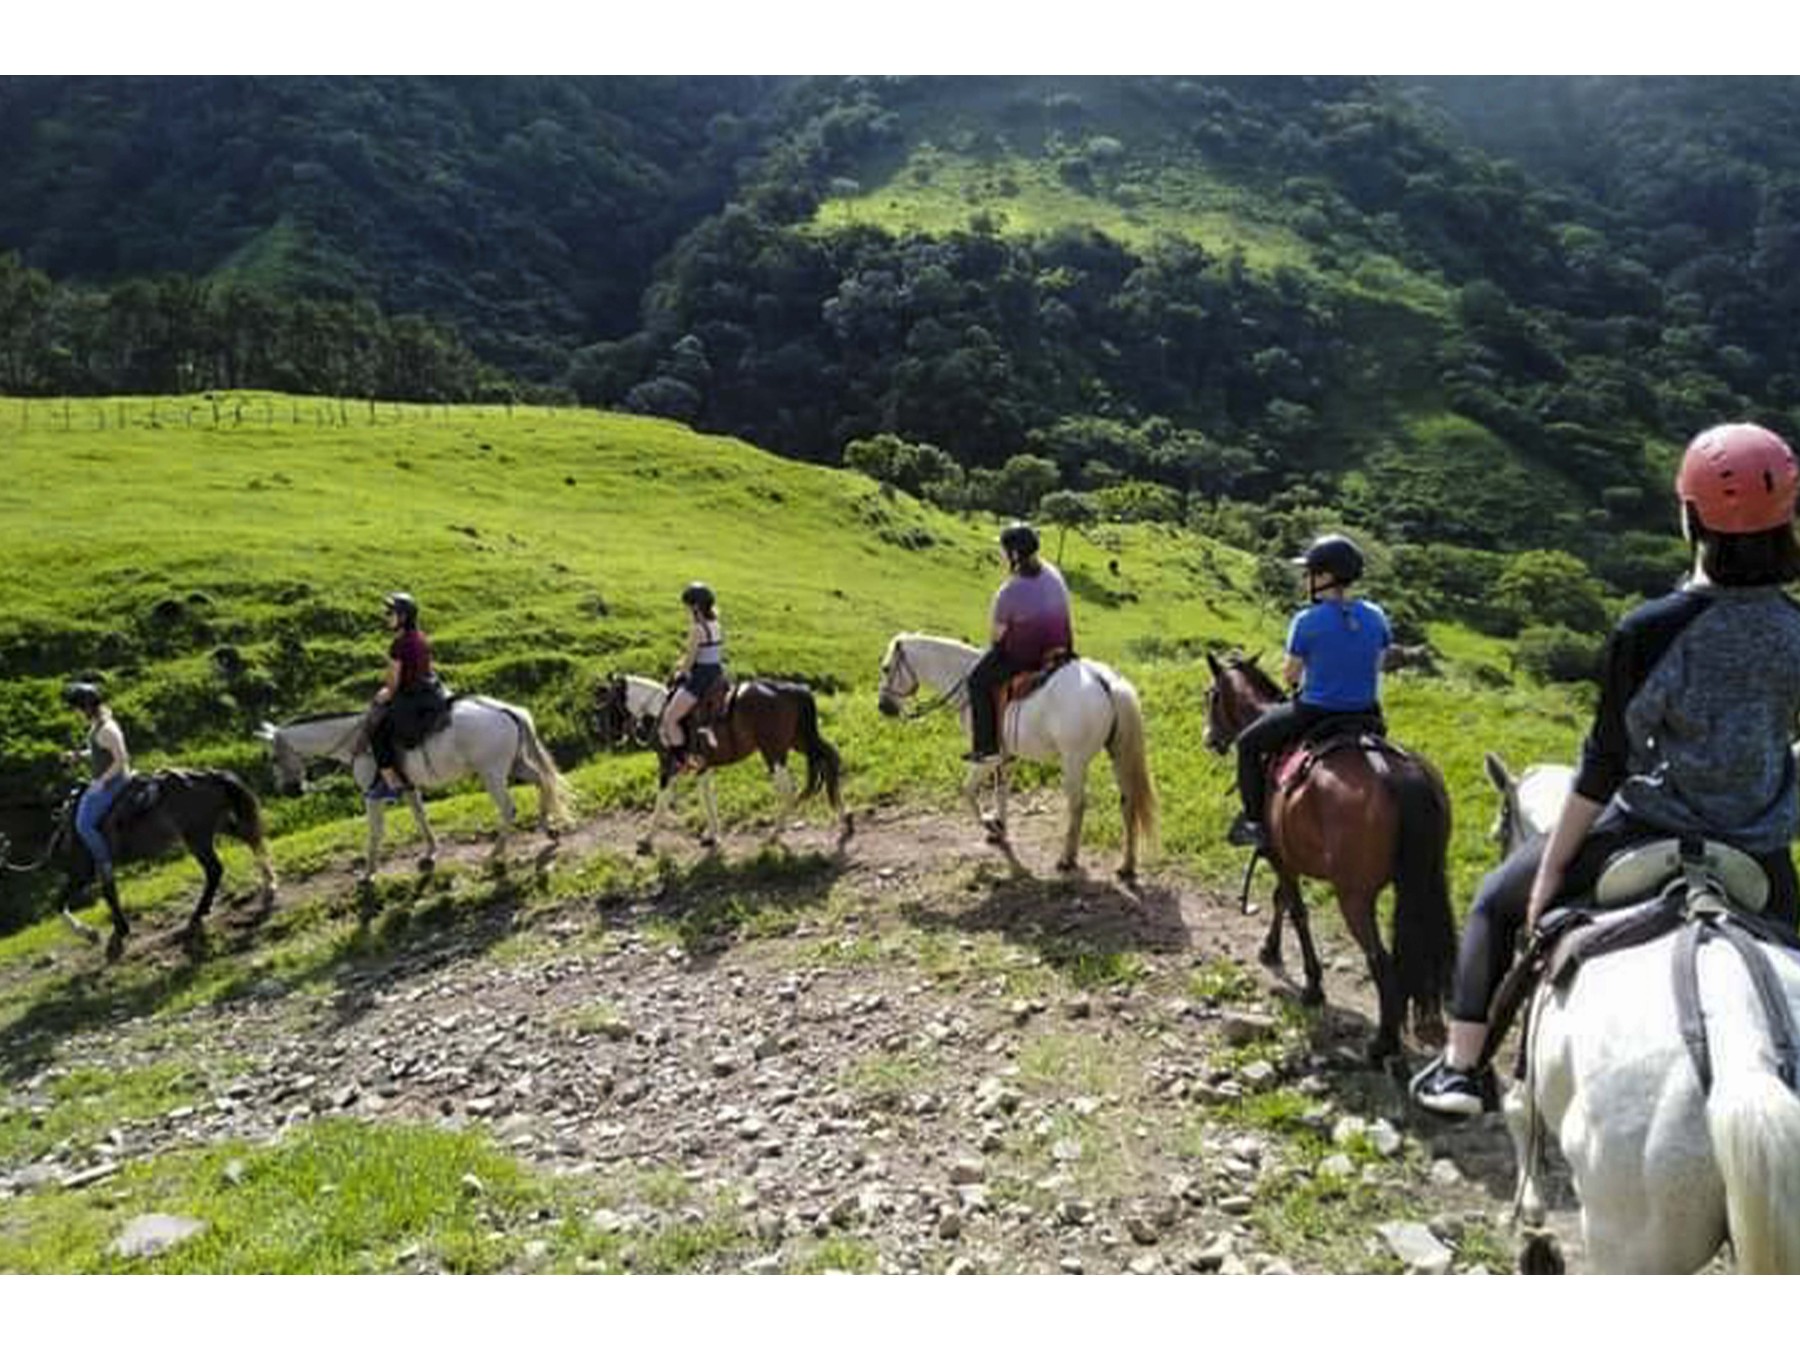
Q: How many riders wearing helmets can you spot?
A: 6